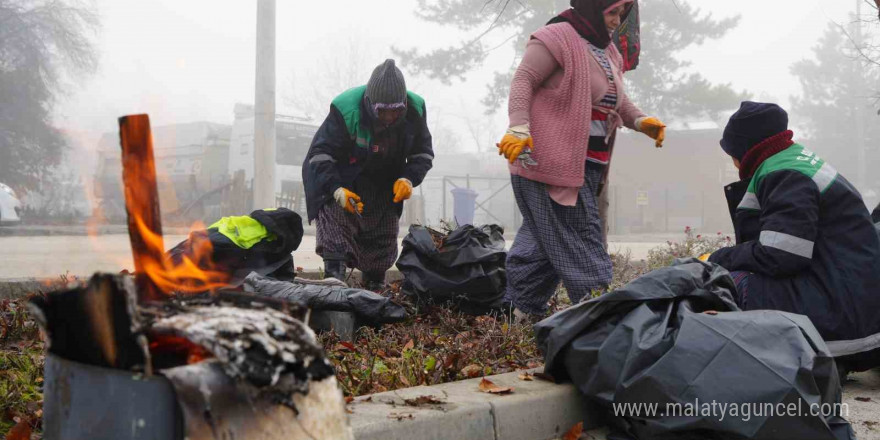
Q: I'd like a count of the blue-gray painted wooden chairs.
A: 0